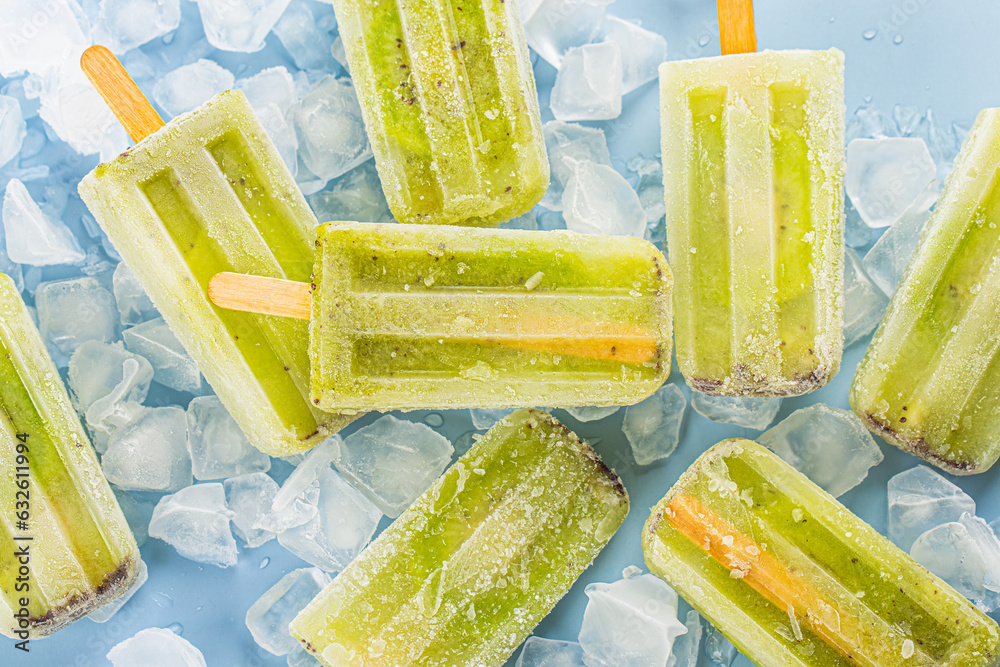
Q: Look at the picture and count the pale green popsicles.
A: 8